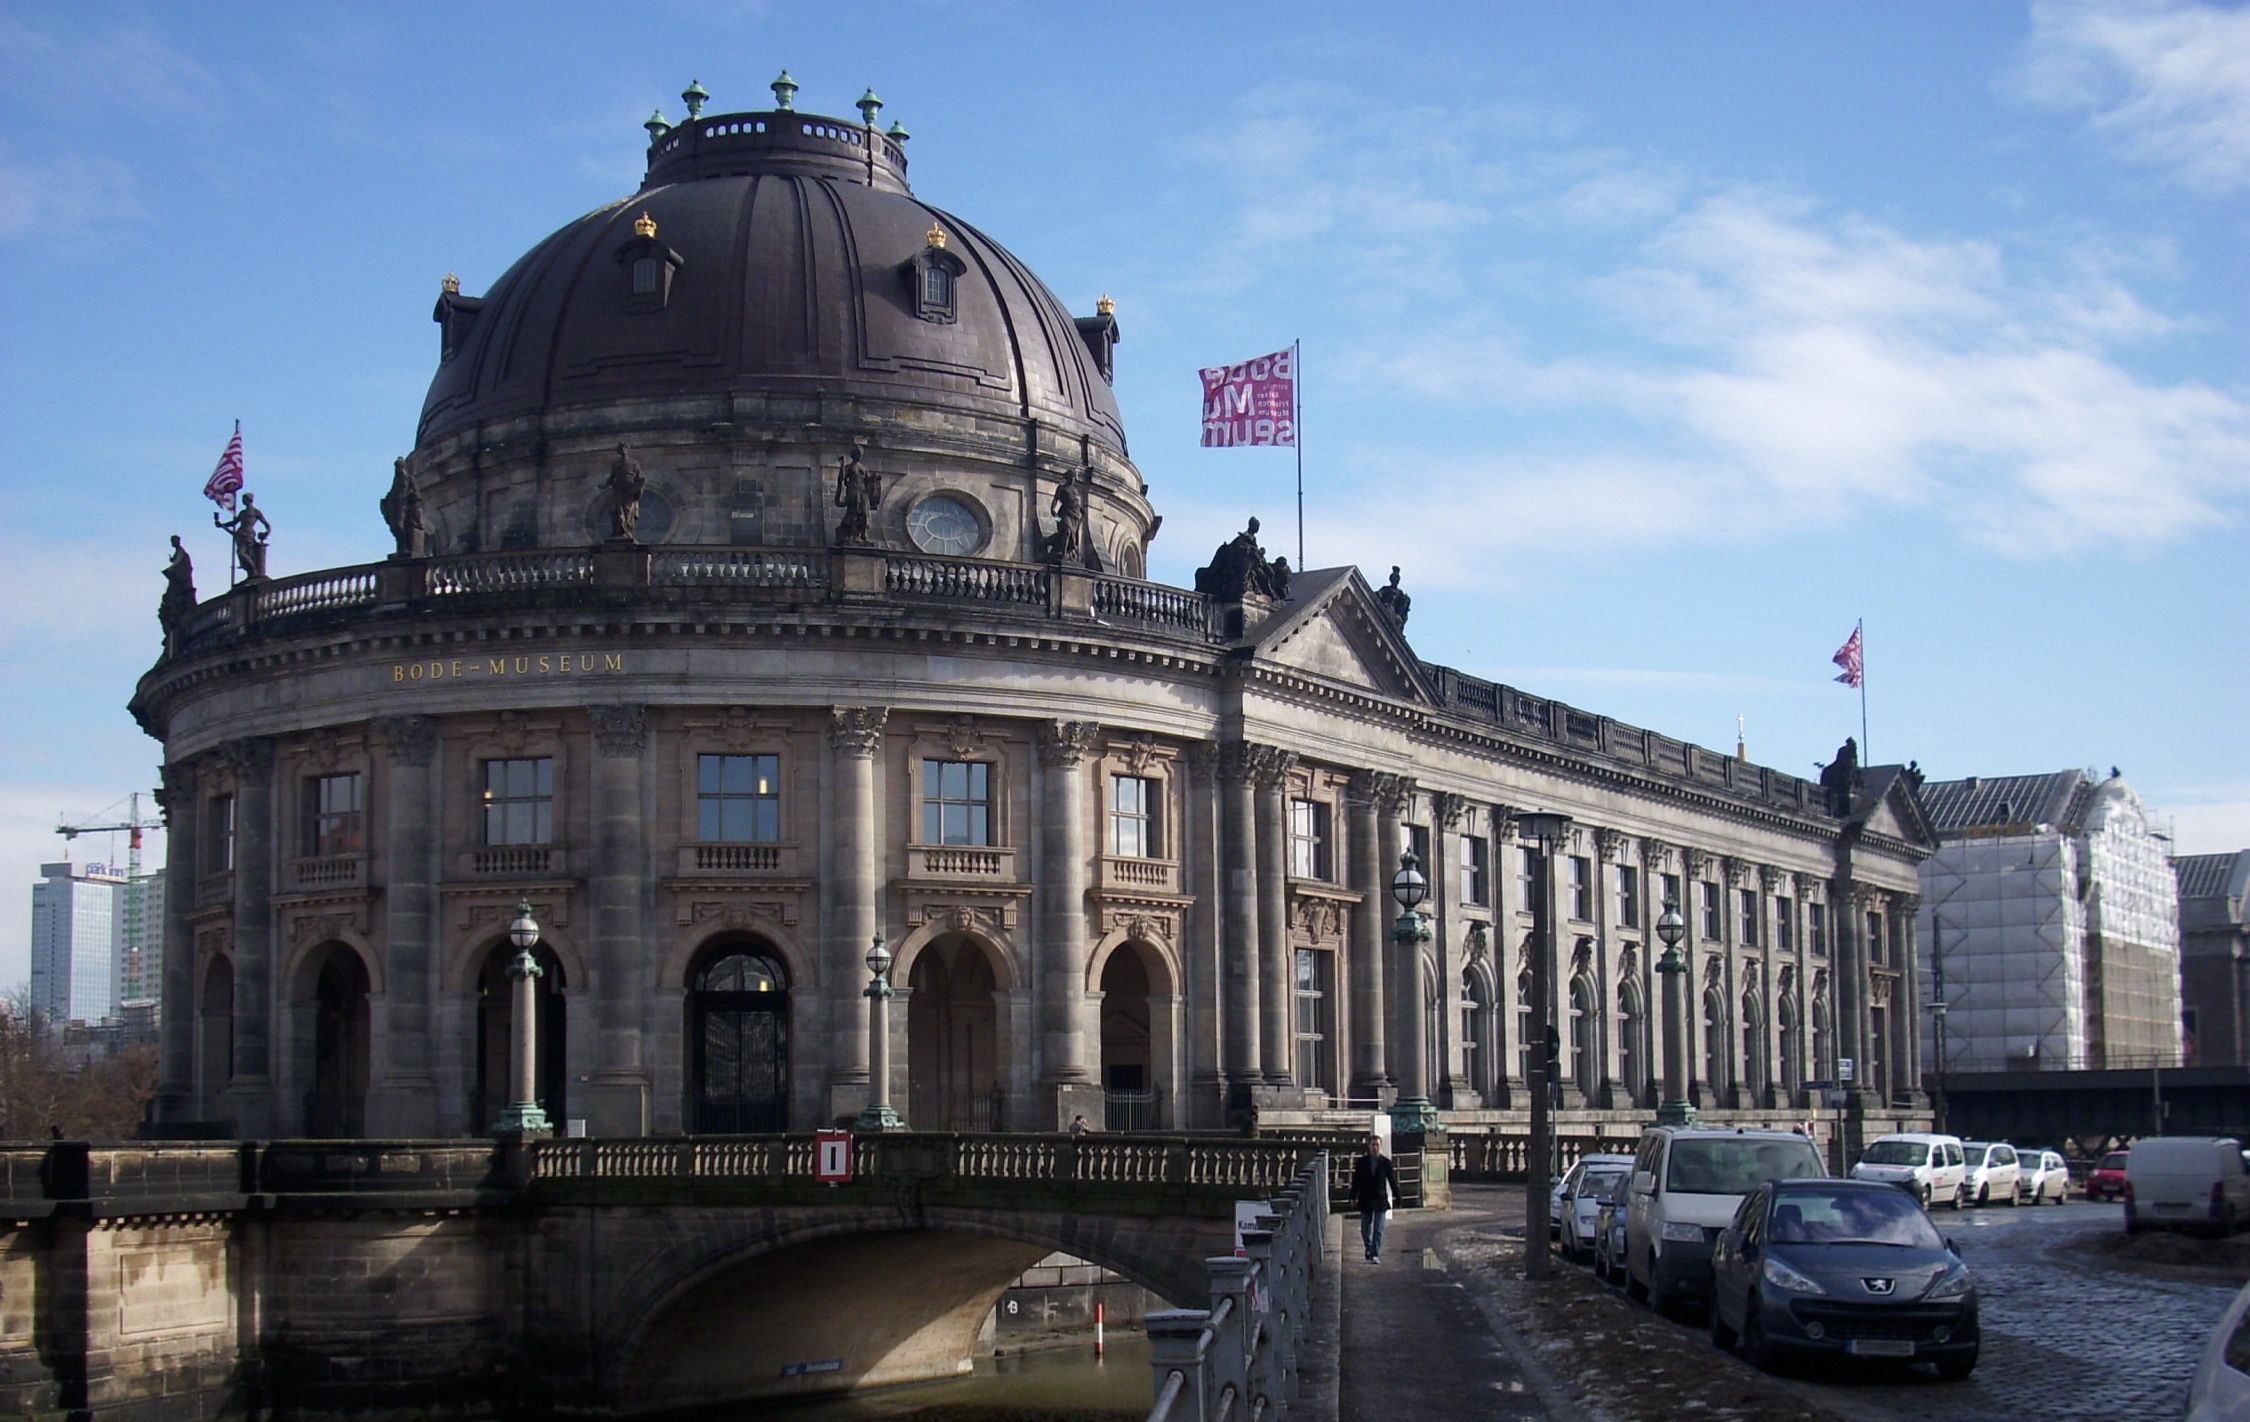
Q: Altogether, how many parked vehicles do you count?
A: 11